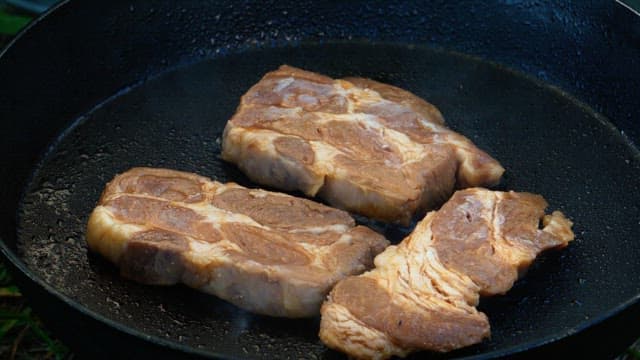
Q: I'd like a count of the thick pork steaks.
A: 3